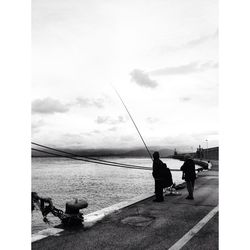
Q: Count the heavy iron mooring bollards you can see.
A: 1